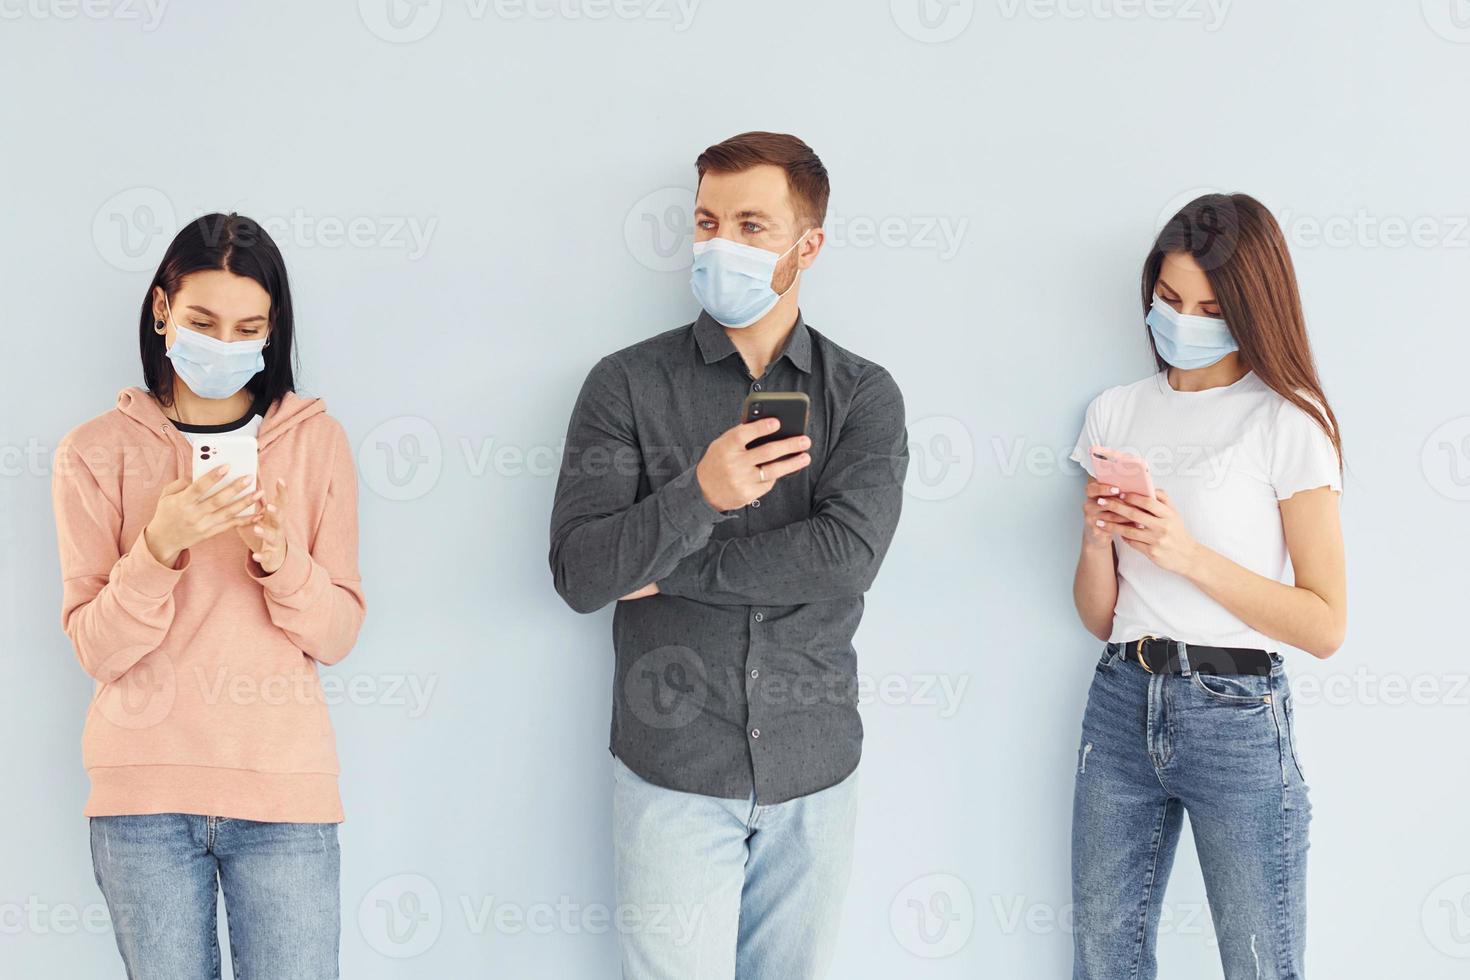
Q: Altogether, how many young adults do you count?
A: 3